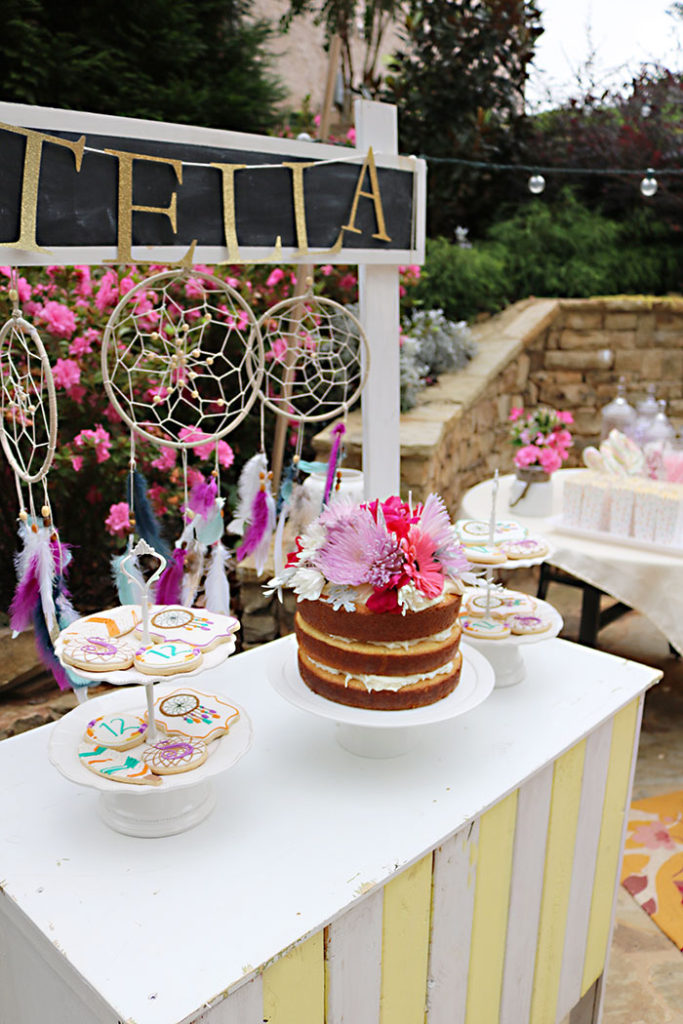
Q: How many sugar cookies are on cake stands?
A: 14